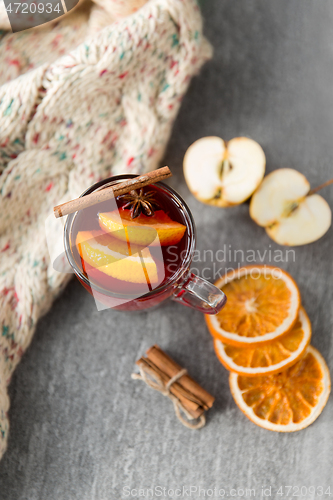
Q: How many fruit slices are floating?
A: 2